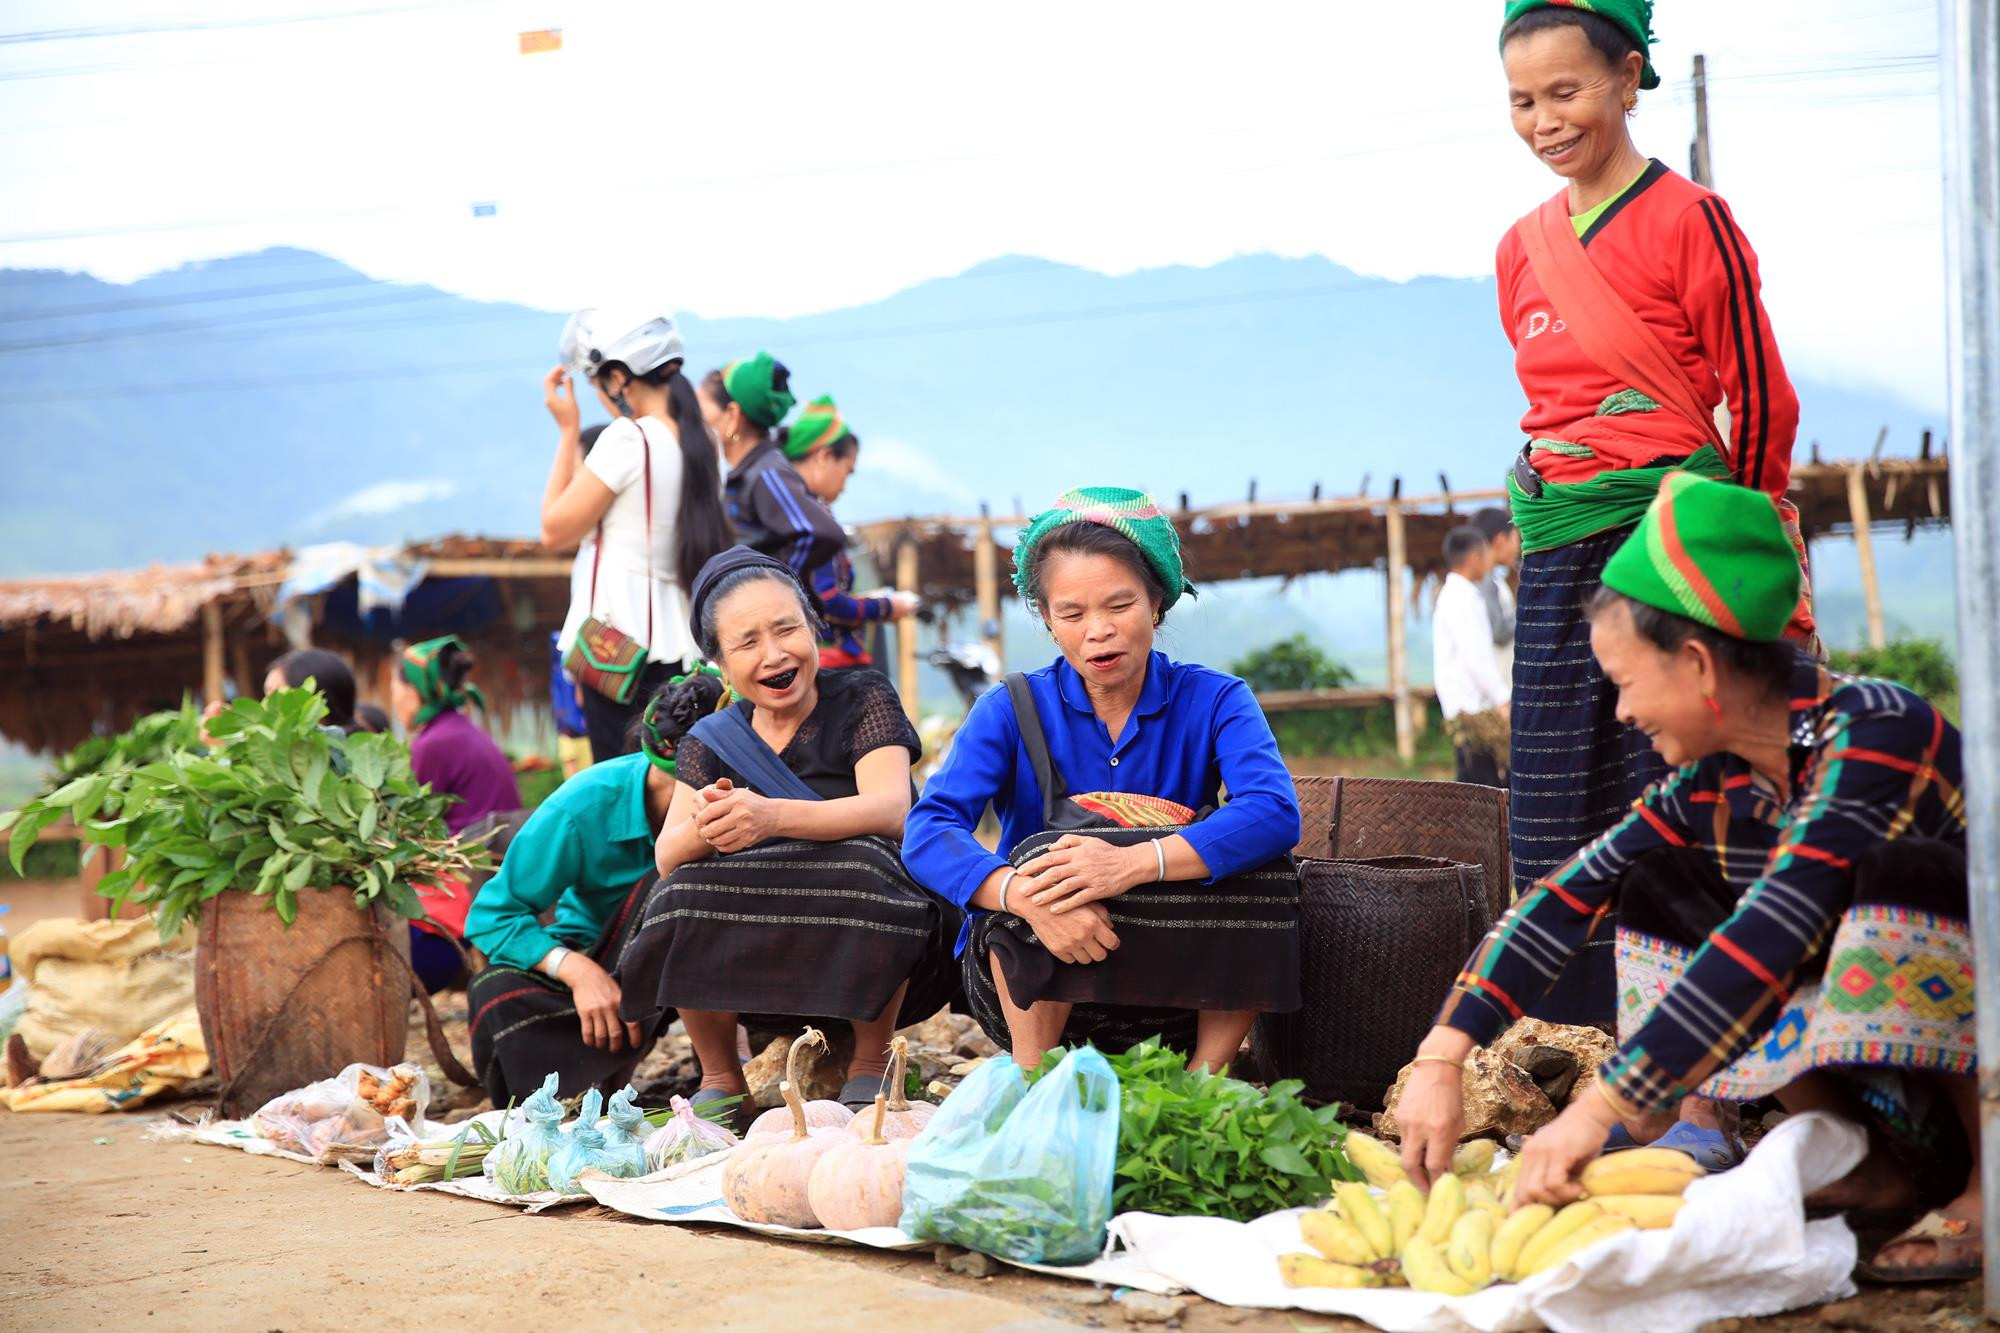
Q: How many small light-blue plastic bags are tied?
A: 3